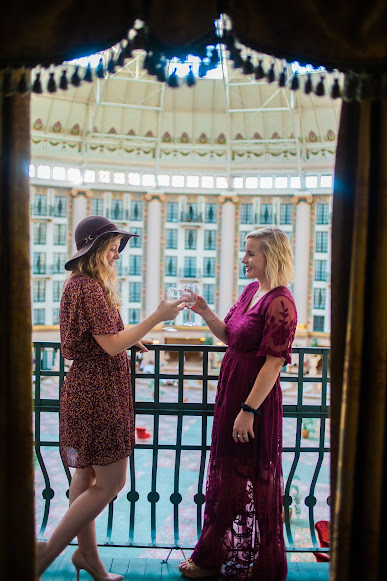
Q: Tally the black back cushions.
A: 0